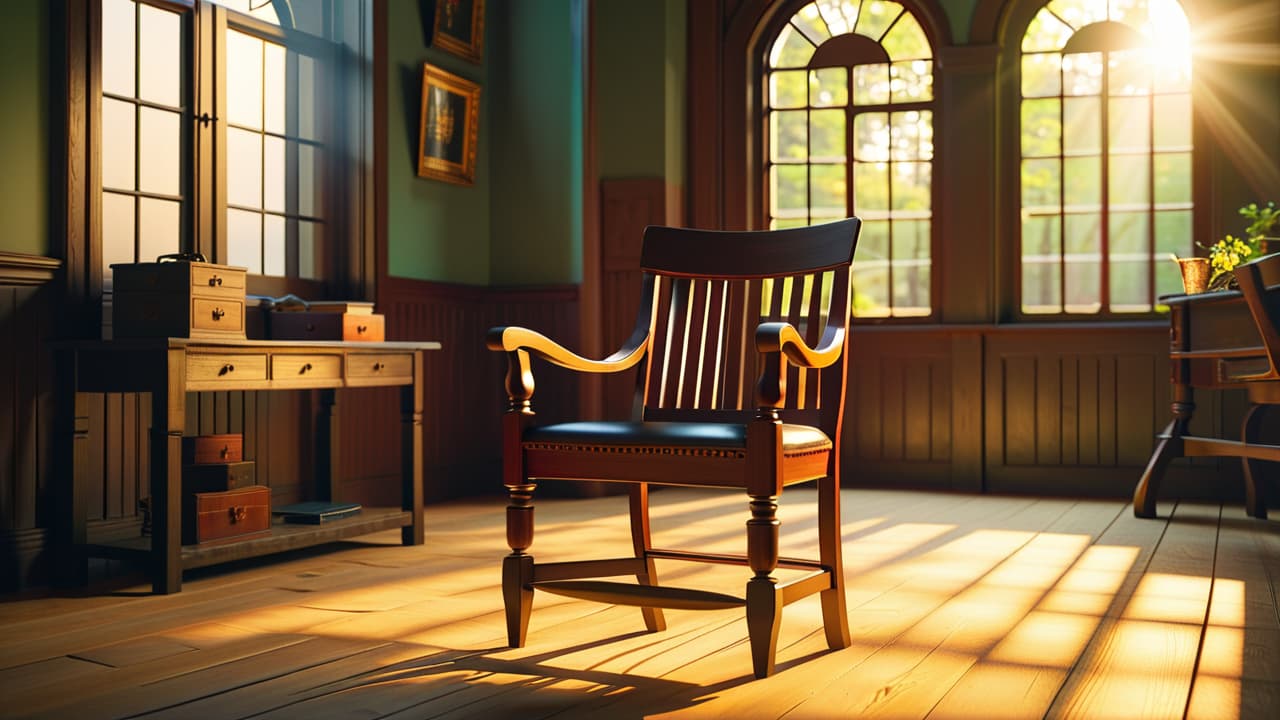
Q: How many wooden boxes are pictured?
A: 5